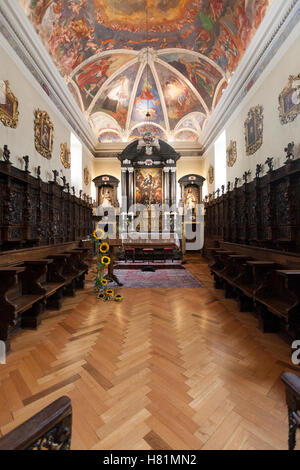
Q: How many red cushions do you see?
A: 3